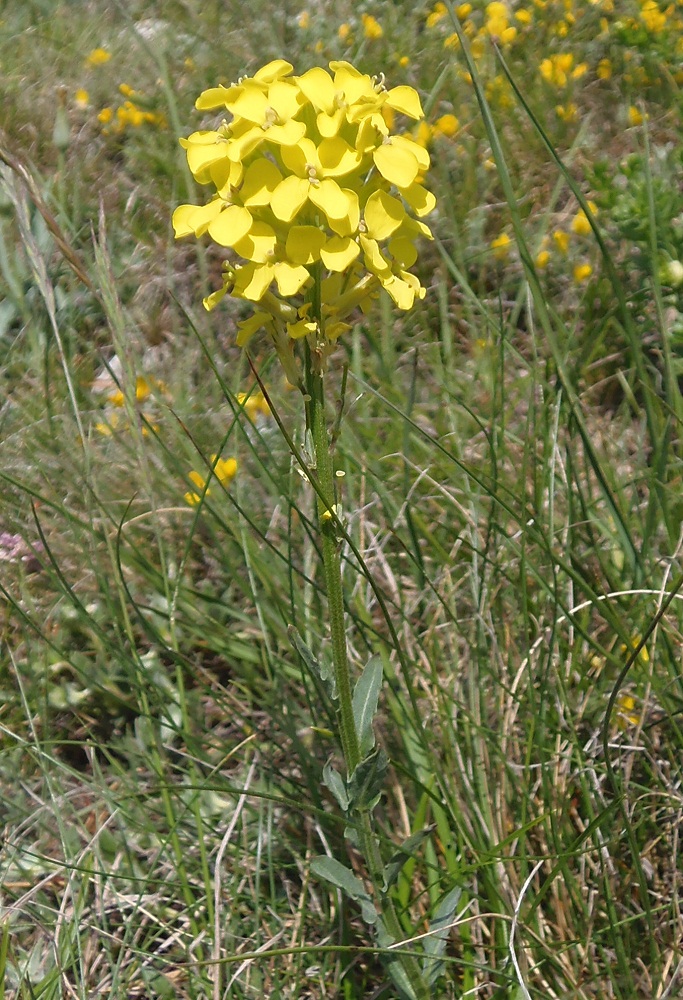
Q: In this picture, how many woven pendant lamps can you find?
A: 0